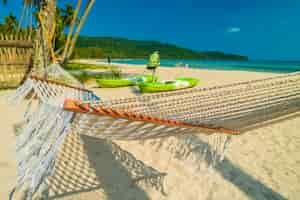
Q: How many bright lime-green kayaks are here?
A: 2